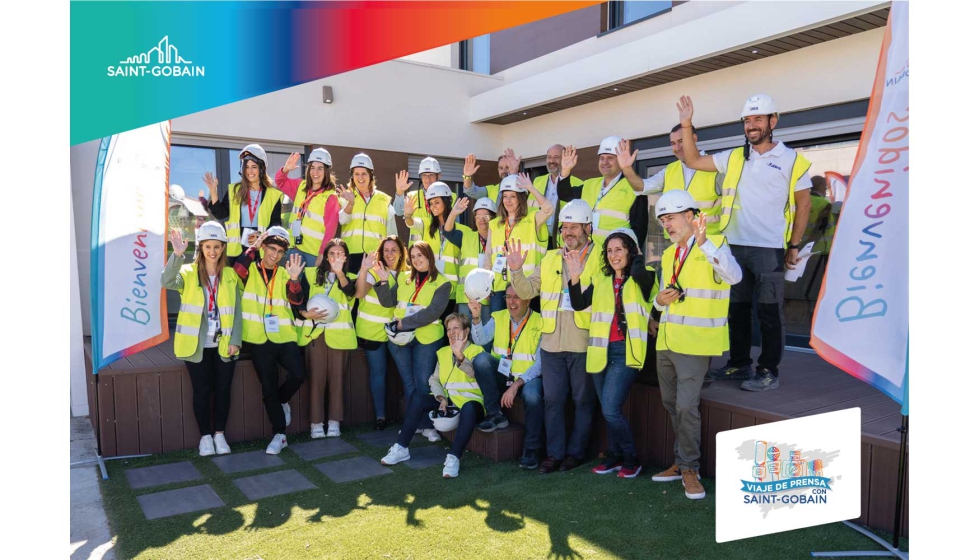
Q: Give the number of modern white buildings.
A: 1